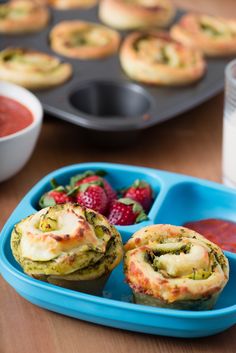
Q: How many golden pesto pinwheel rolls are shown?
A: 9